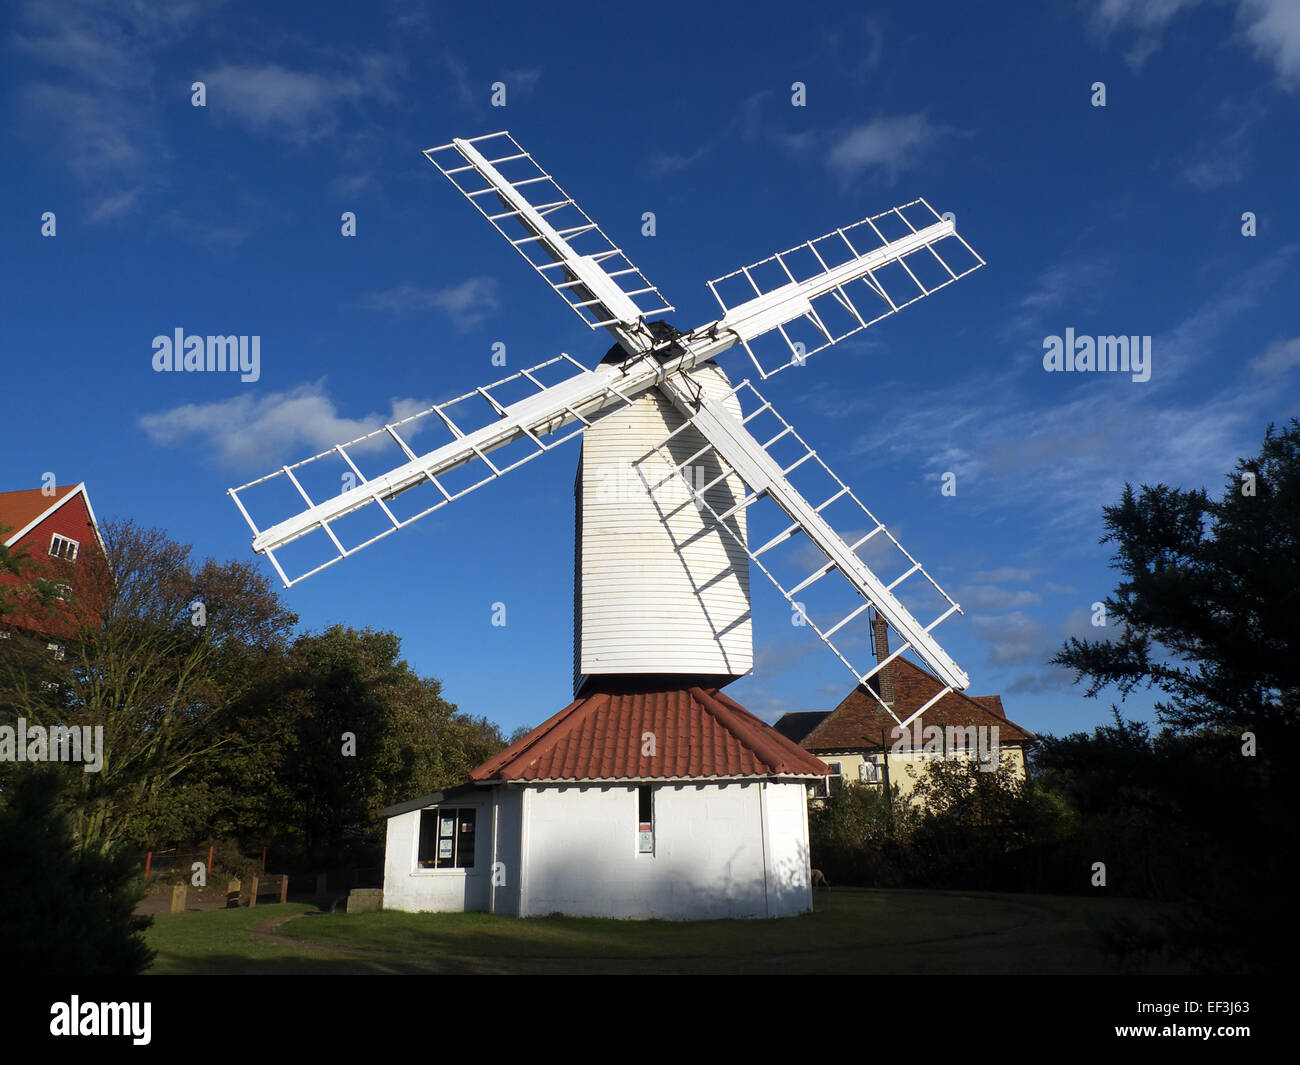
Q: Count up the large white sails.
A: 4